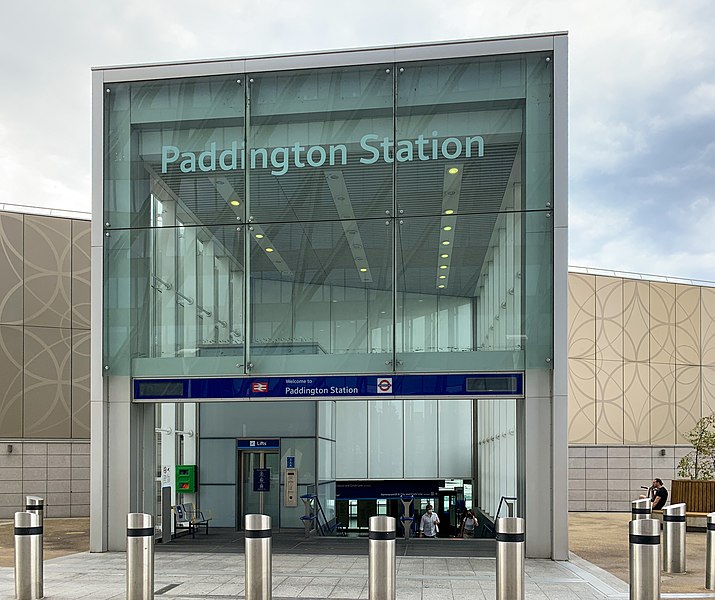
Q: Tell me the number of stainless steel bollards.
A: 10